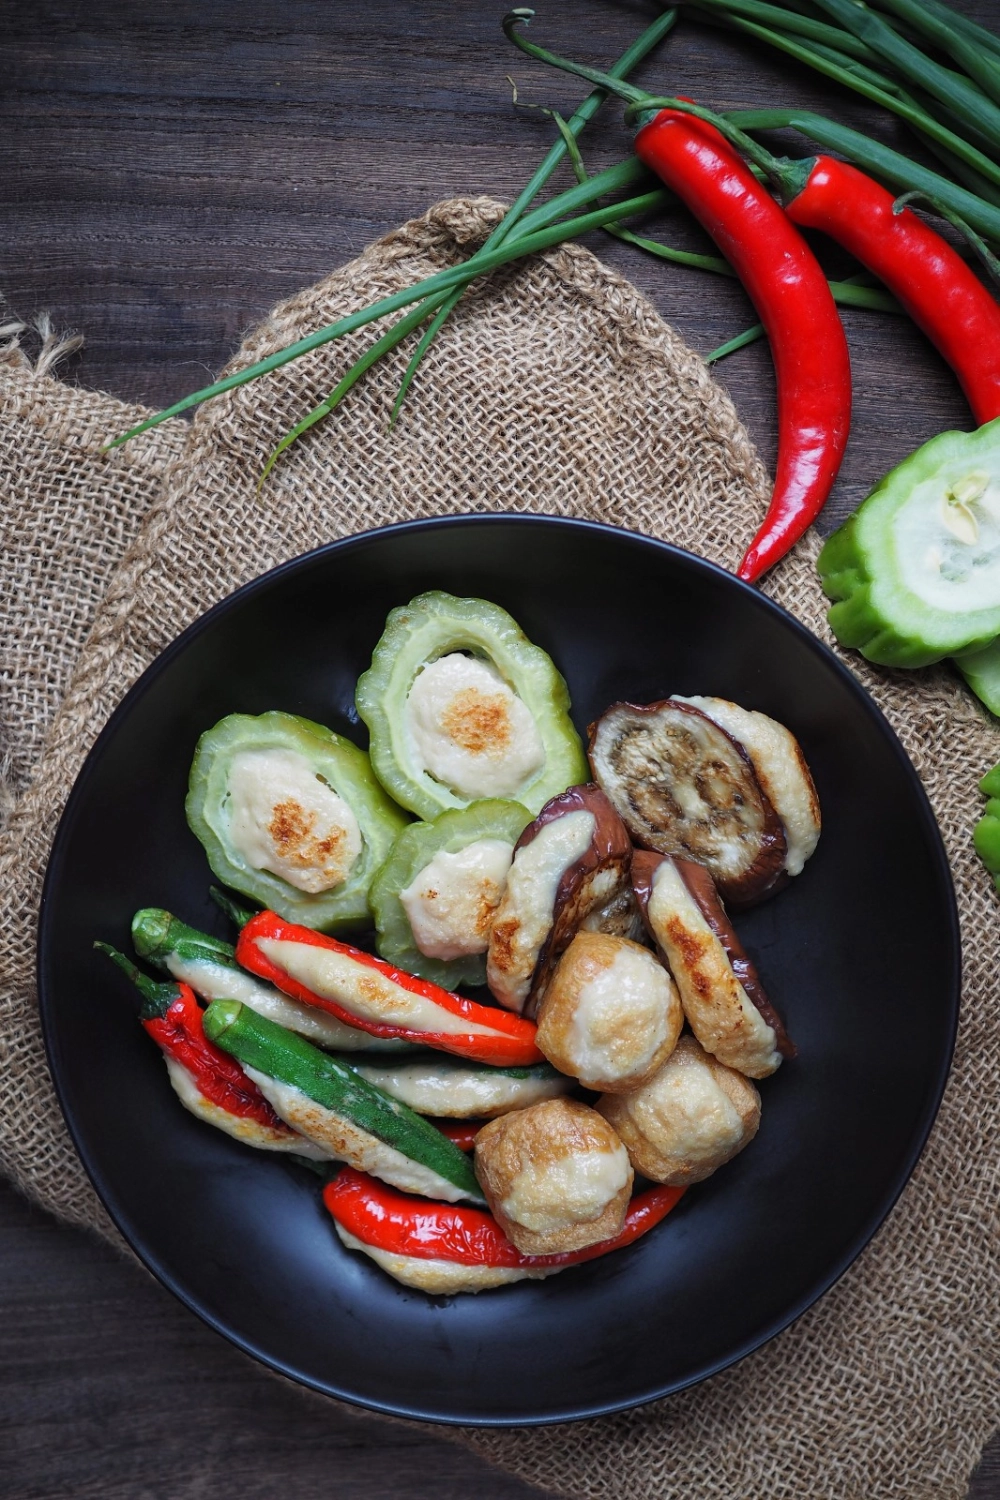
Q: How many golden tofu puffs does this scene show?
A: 3